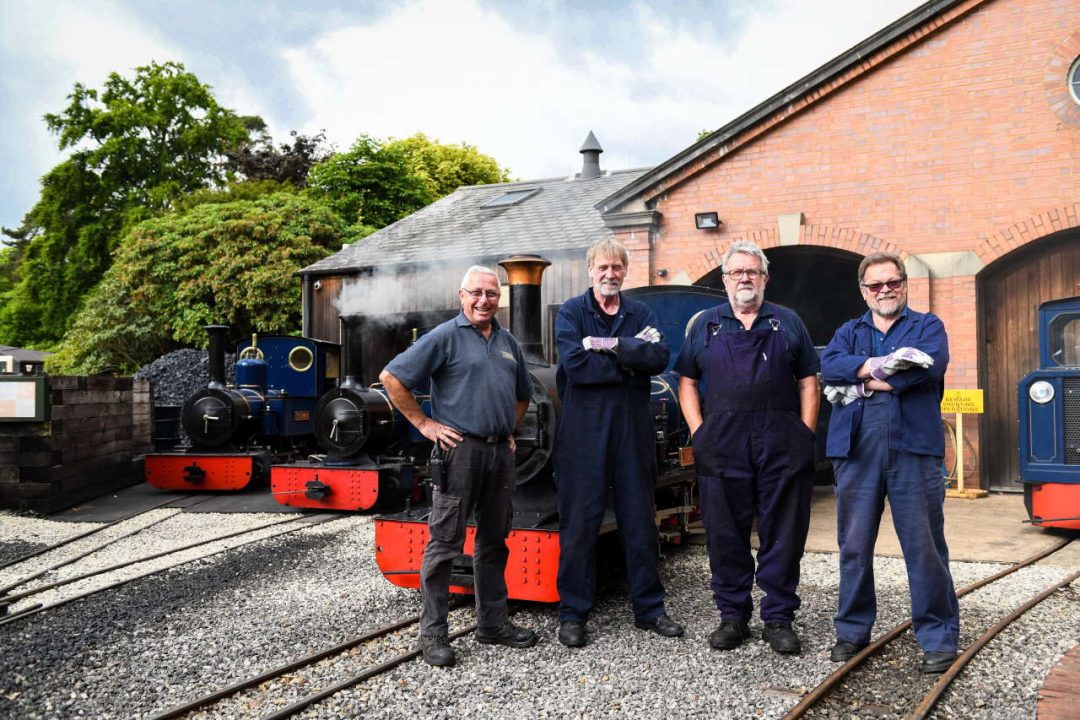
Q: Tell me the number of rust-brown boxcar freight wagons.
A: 0